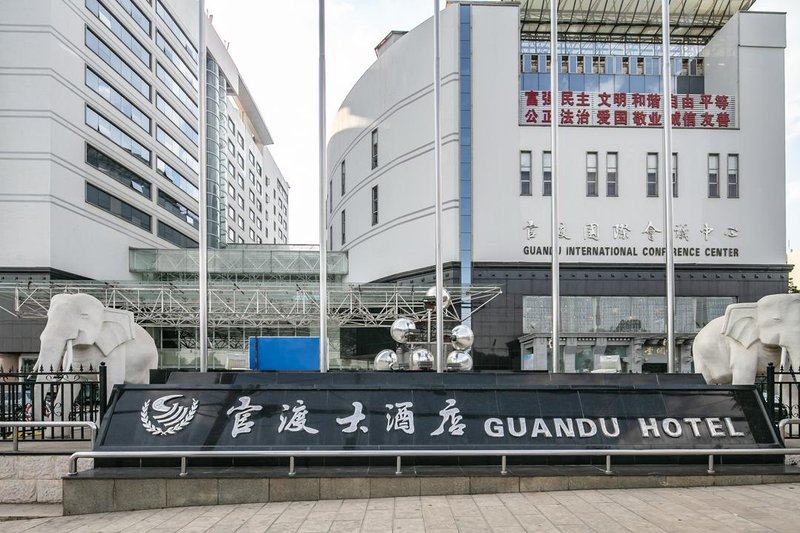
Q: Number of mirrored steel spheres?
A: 6